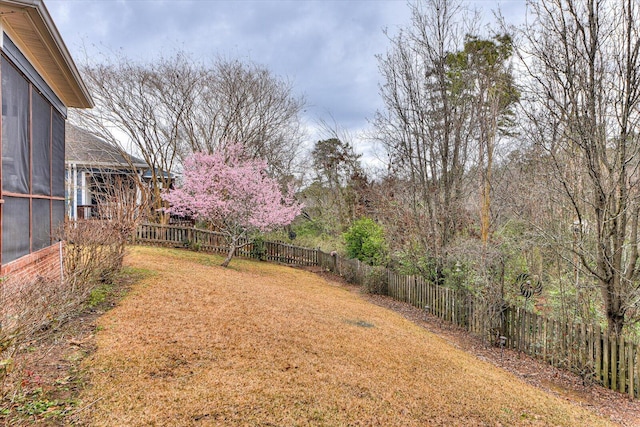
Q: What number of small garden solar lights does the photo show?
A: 2